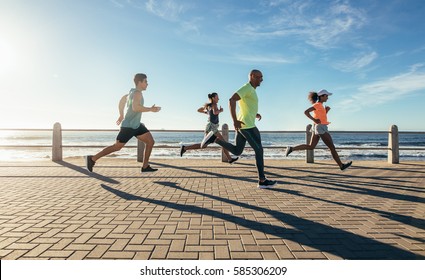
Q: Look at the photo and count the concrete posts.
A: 5